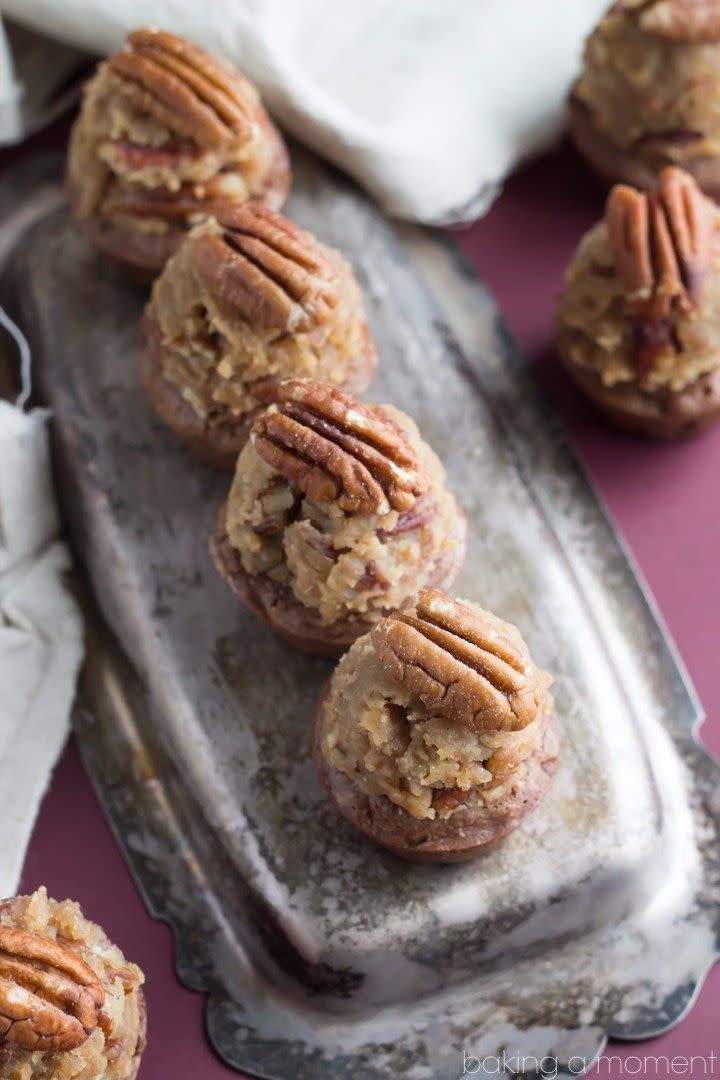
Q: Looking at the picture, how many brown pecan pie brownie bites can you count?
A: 7